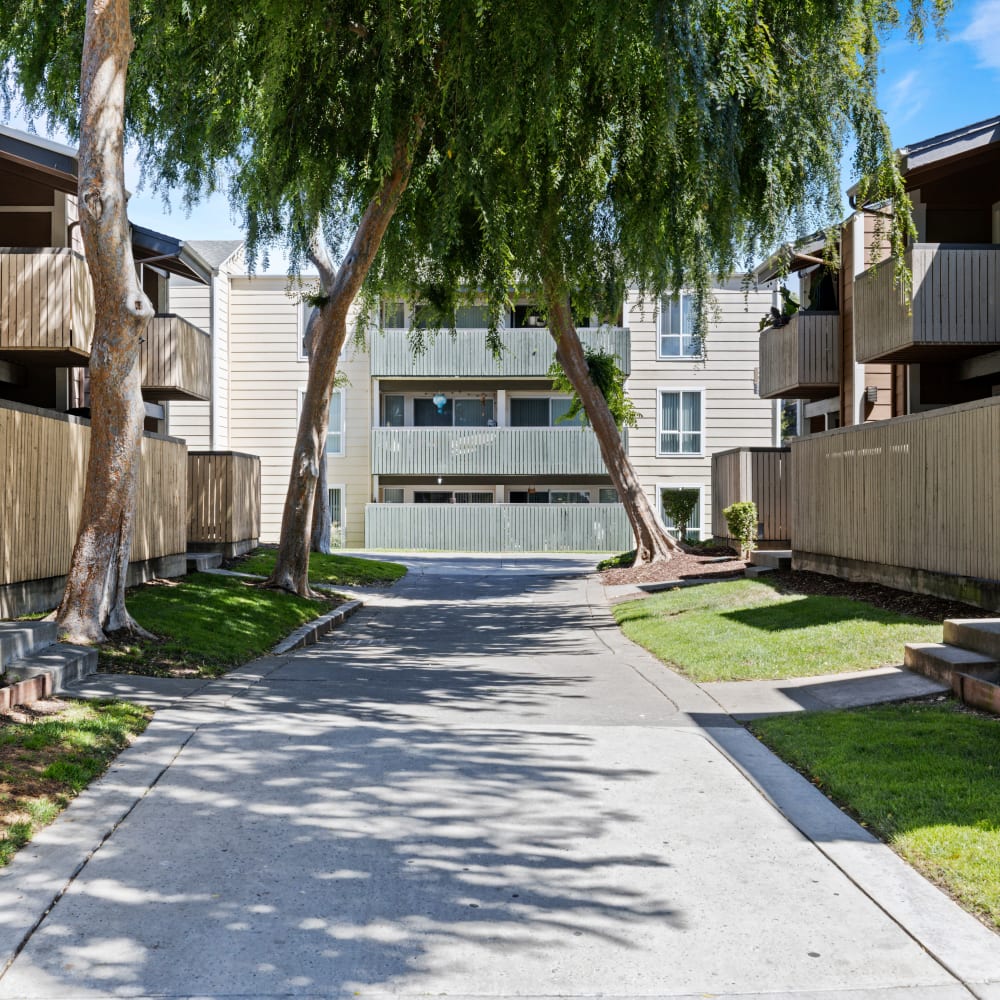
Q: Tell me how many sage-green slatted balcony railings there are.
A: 3